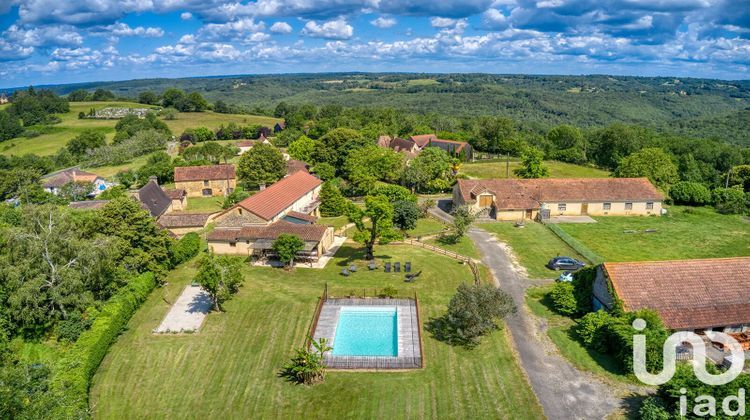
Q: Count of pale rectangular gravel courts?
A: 1